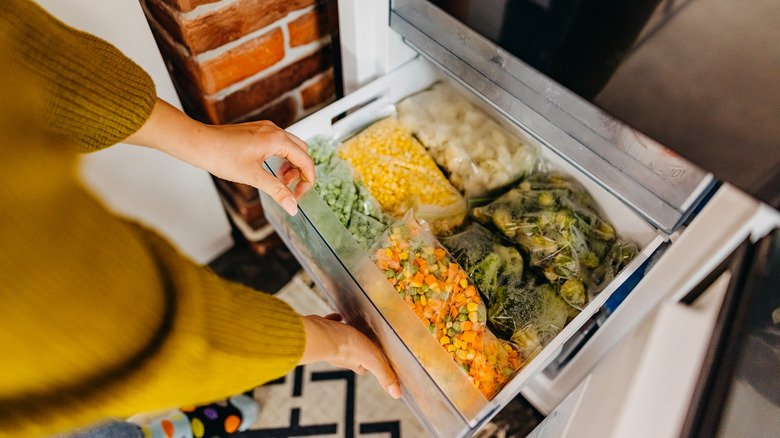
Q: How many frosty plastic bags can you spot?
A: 6